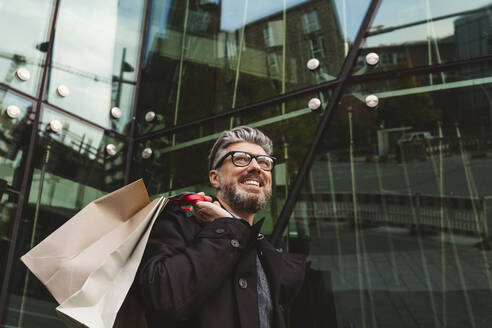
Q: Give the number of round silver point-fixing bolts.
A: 12